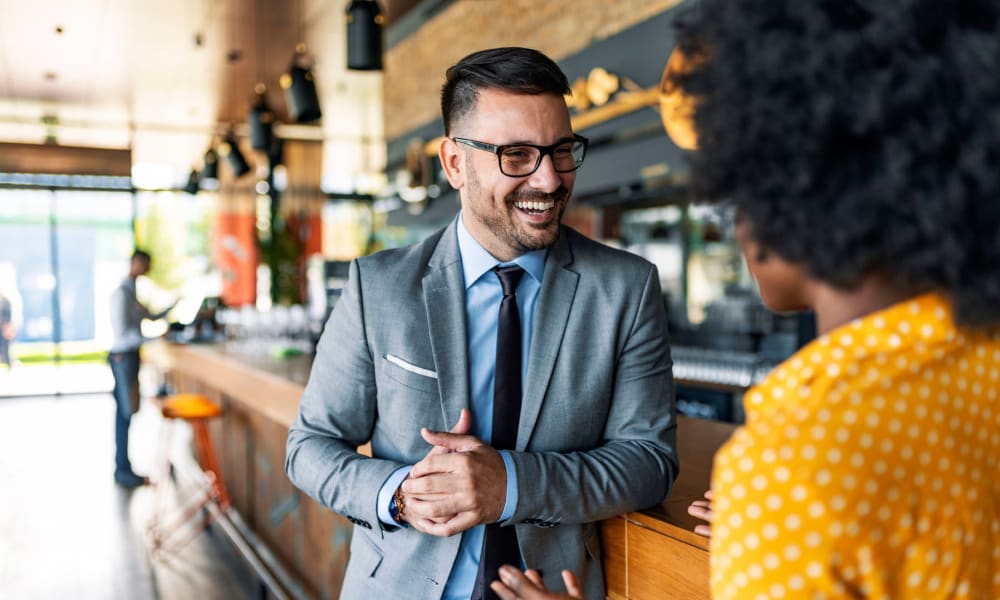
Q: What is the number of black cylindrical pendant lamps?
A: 6